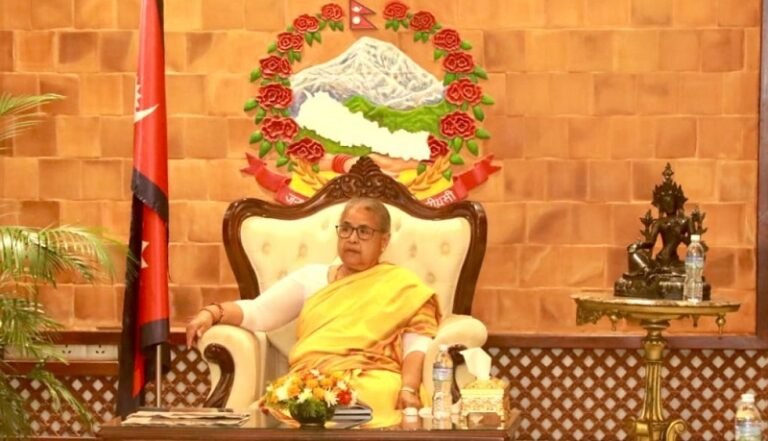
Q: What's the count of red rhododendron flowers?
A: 14